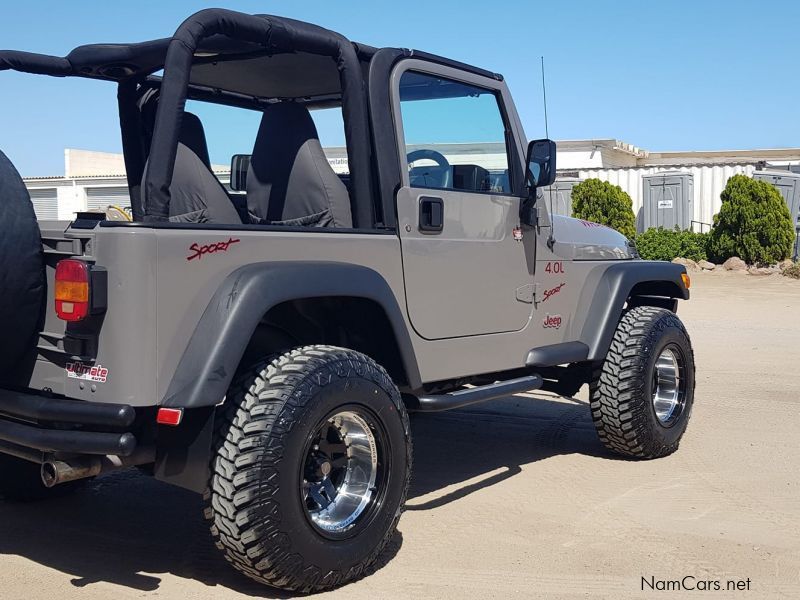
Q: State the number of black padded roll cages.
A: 1